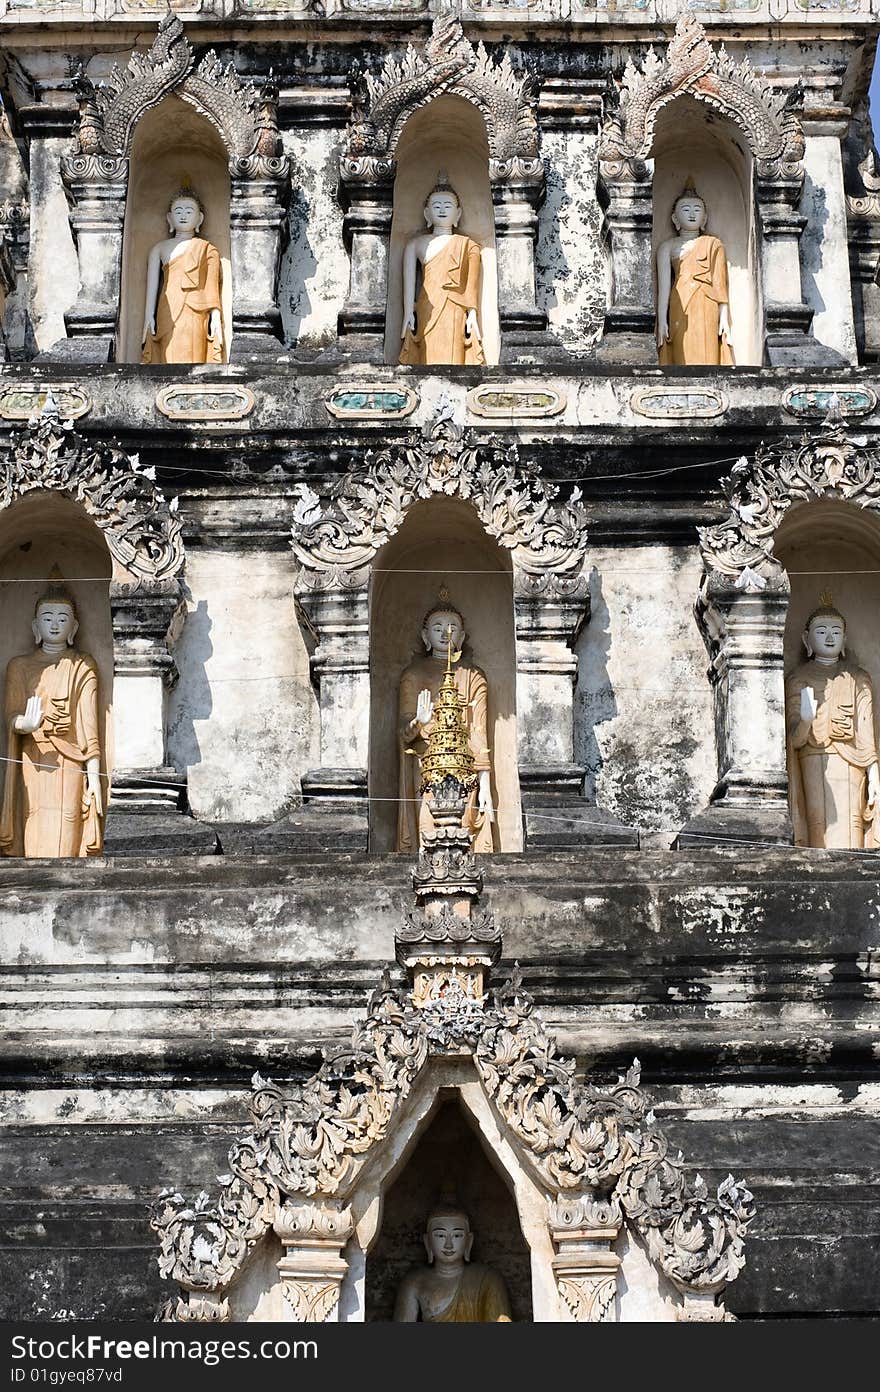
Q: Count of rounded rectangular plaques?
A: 6